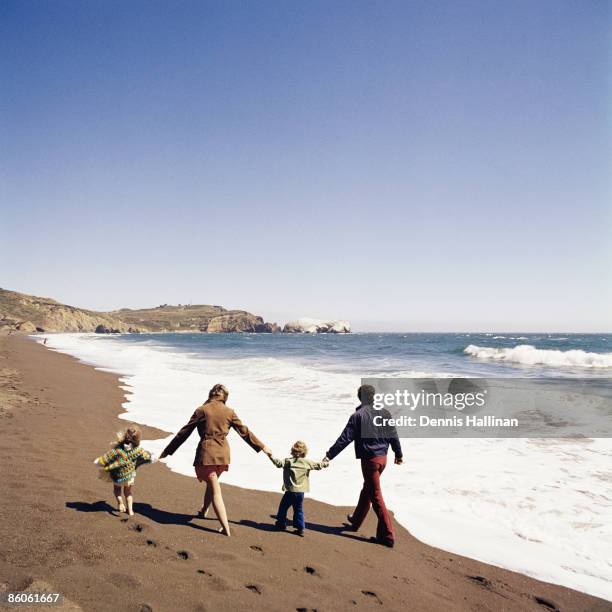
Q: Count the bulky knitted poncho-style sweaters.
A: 1